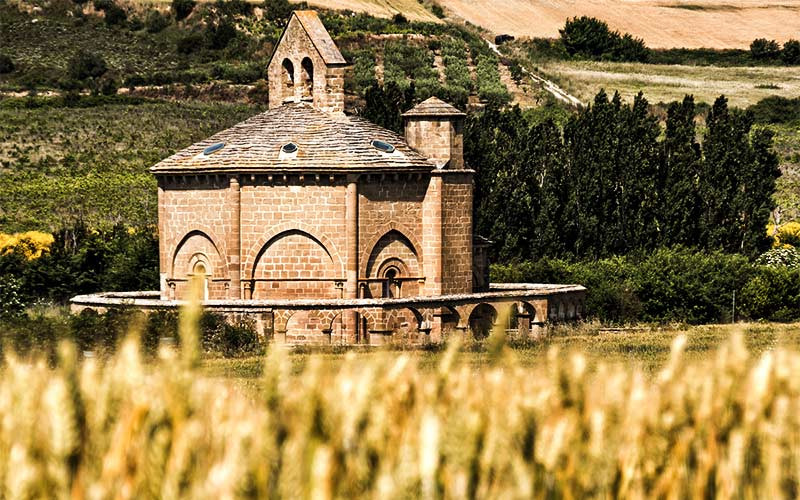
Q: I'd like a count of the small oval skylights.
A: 3